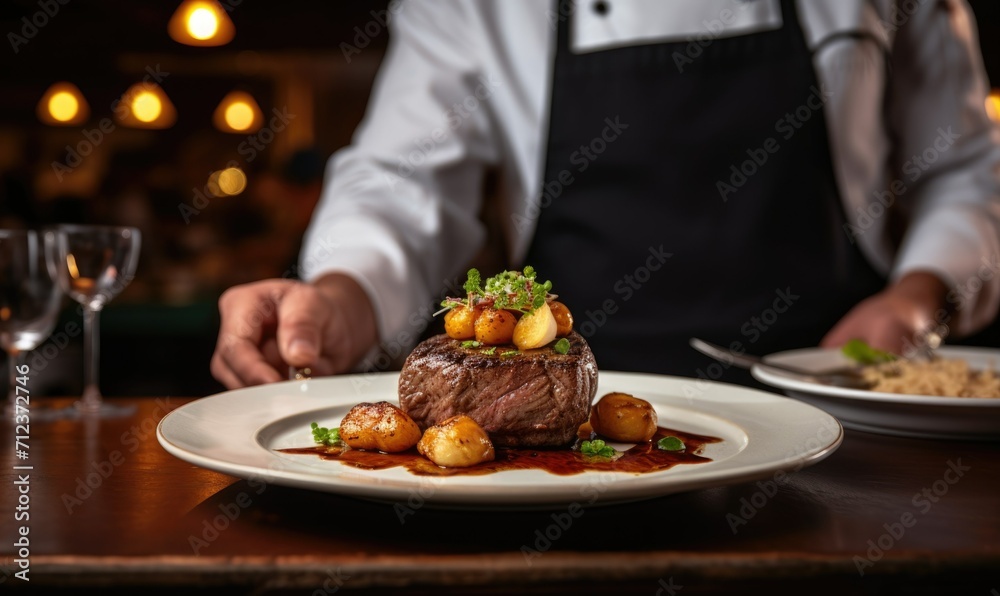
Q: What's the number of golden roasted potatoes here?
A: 7